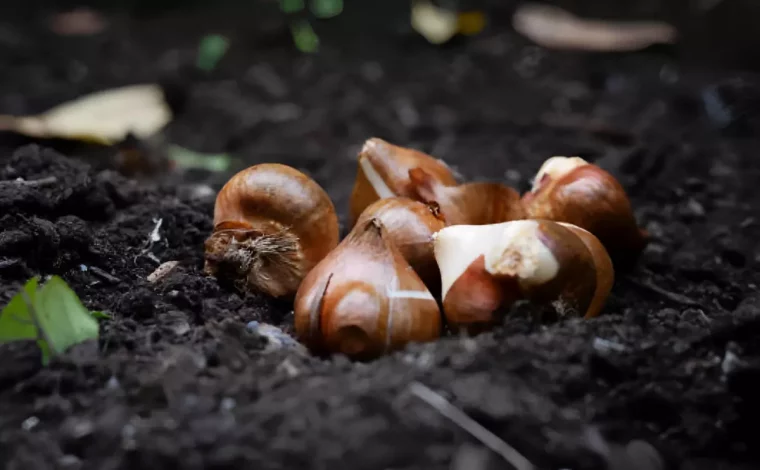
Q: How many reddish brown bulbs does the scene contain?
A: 7